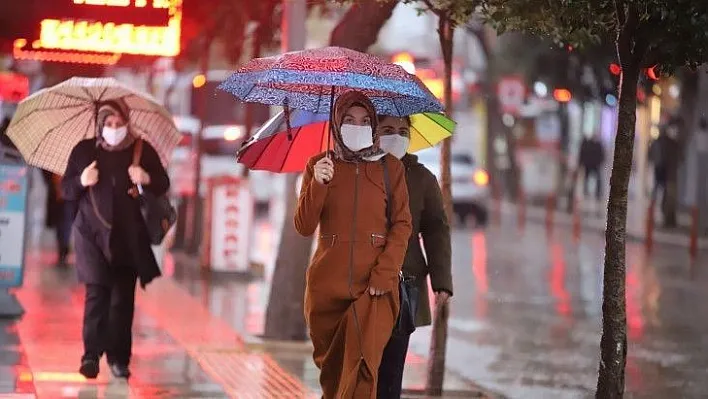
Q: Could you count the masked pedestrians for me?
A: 3